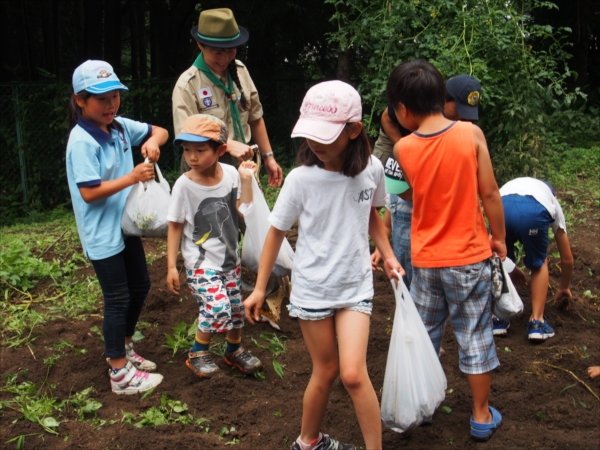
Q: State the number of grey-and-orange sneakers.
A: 2